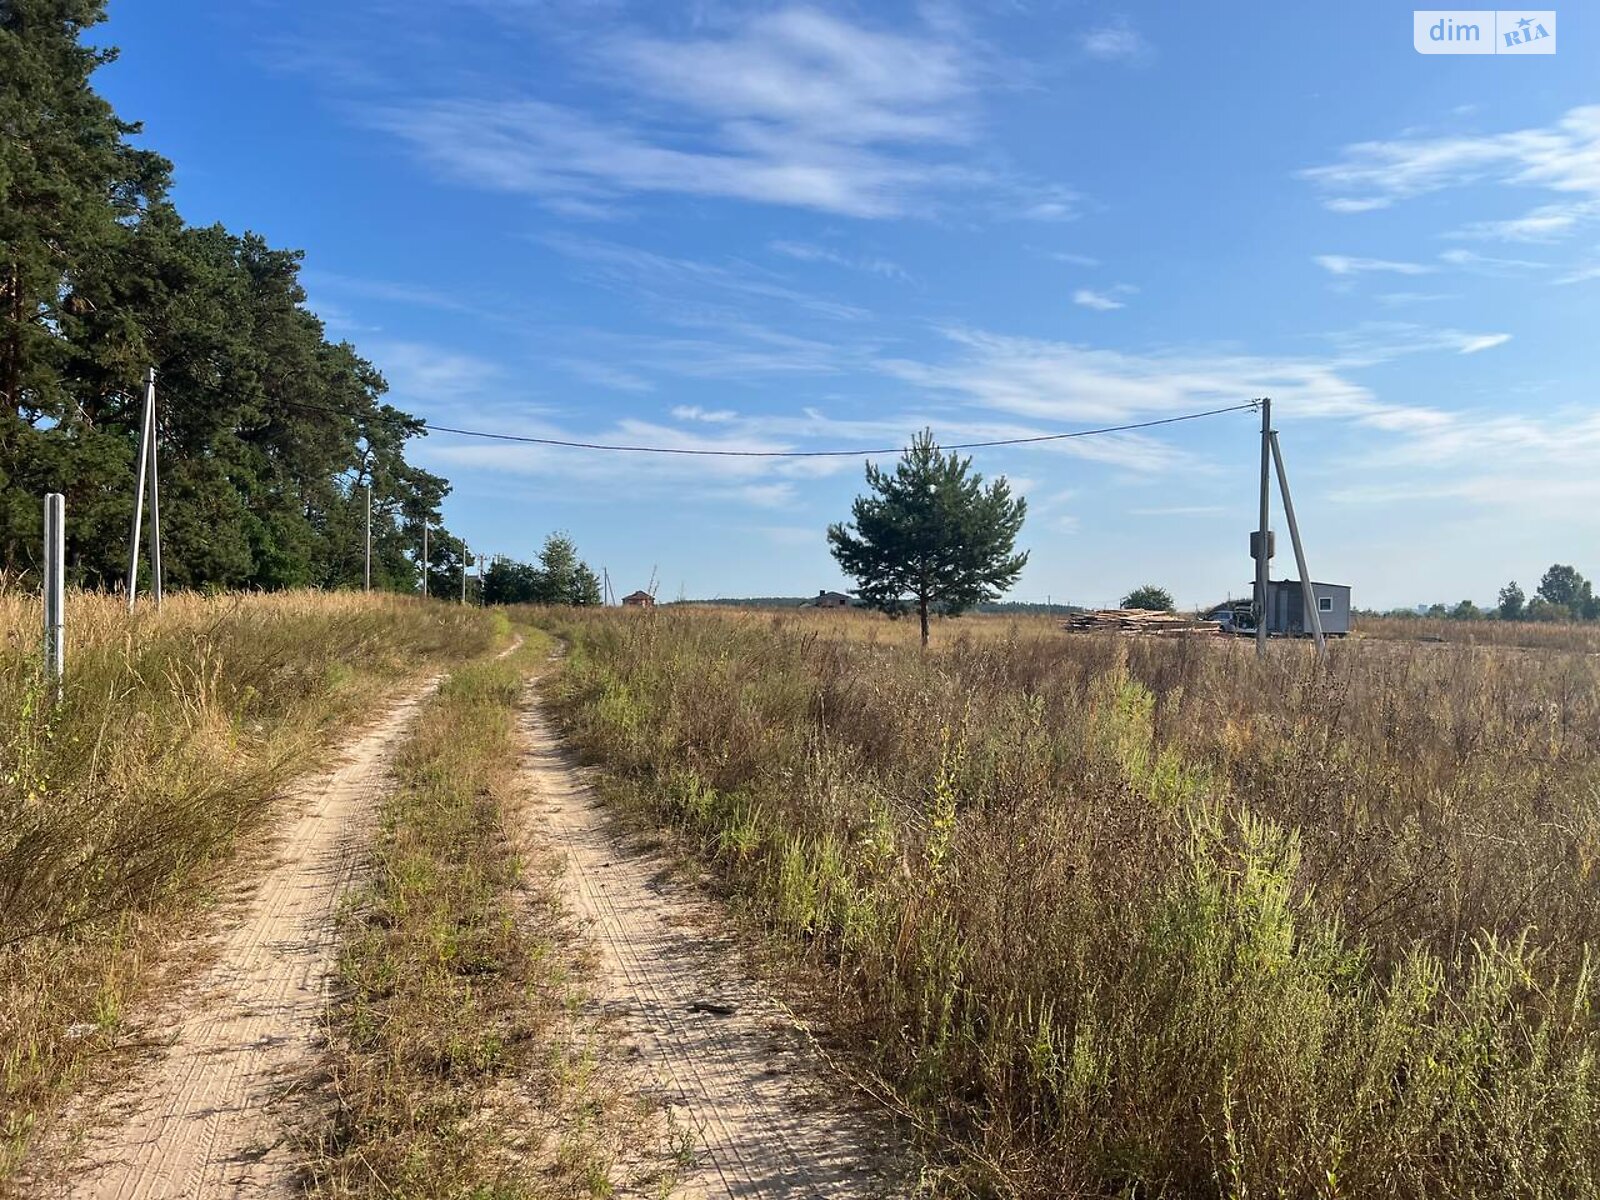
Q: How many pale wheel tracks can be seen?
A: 2